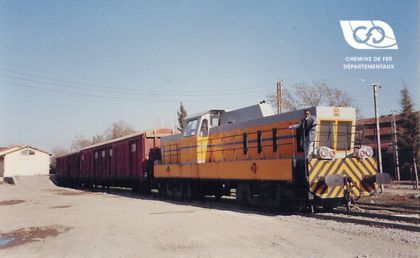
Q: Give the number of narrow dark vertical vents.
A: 3